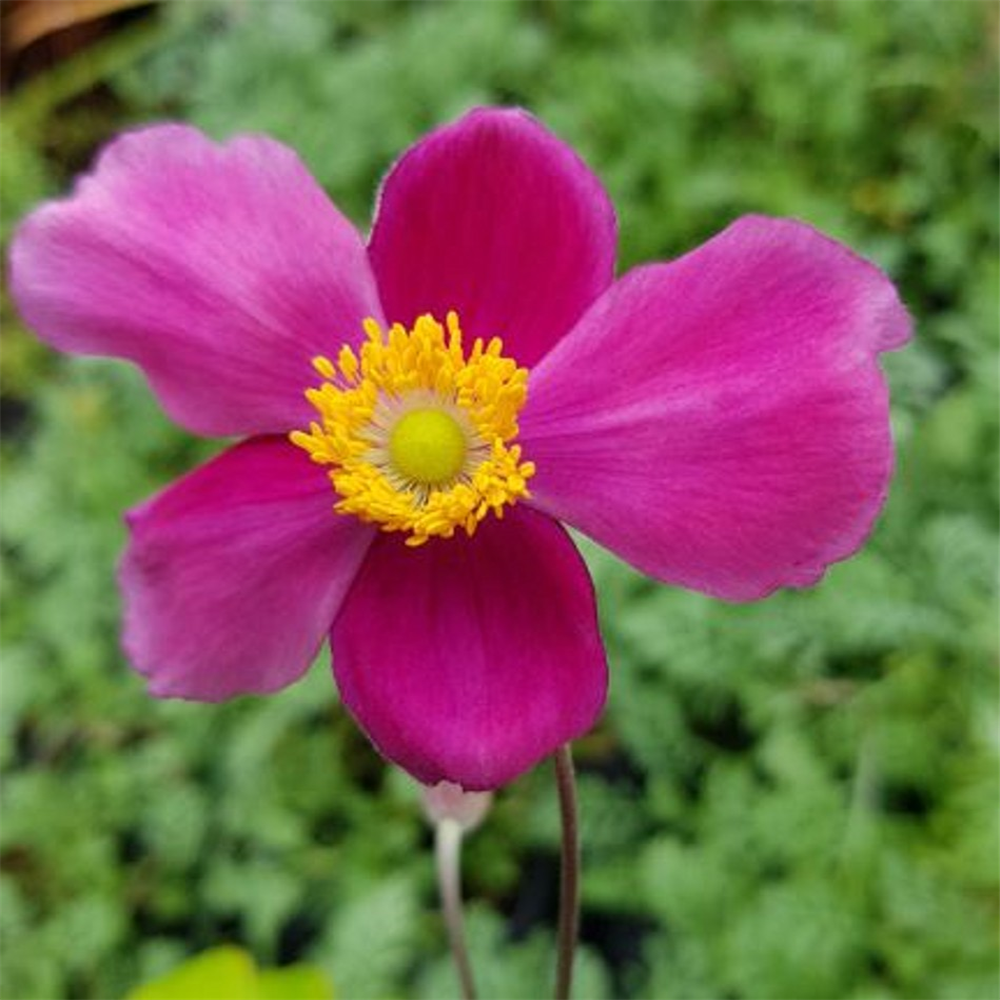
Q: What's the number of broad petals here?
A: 5